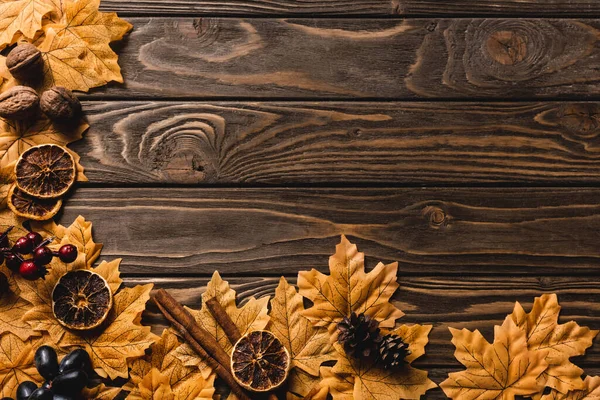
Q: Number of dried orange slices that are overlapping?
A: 2